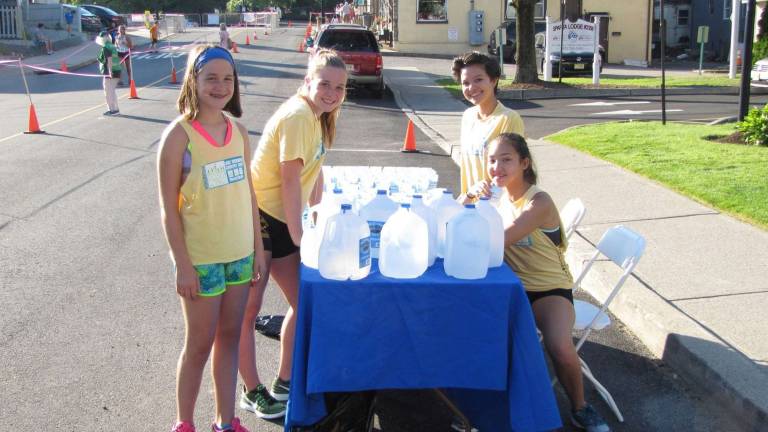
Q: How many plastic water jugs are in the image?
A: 8